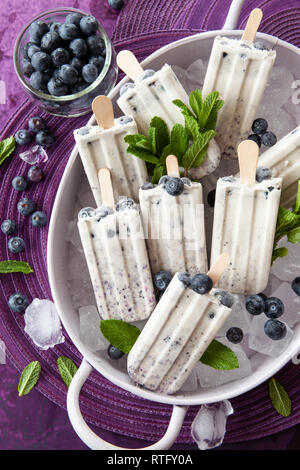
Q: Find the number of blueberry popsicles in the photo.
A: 8